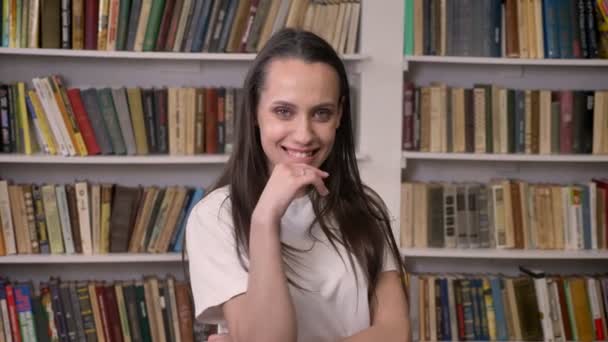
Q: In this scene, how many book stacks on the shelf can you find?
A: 8